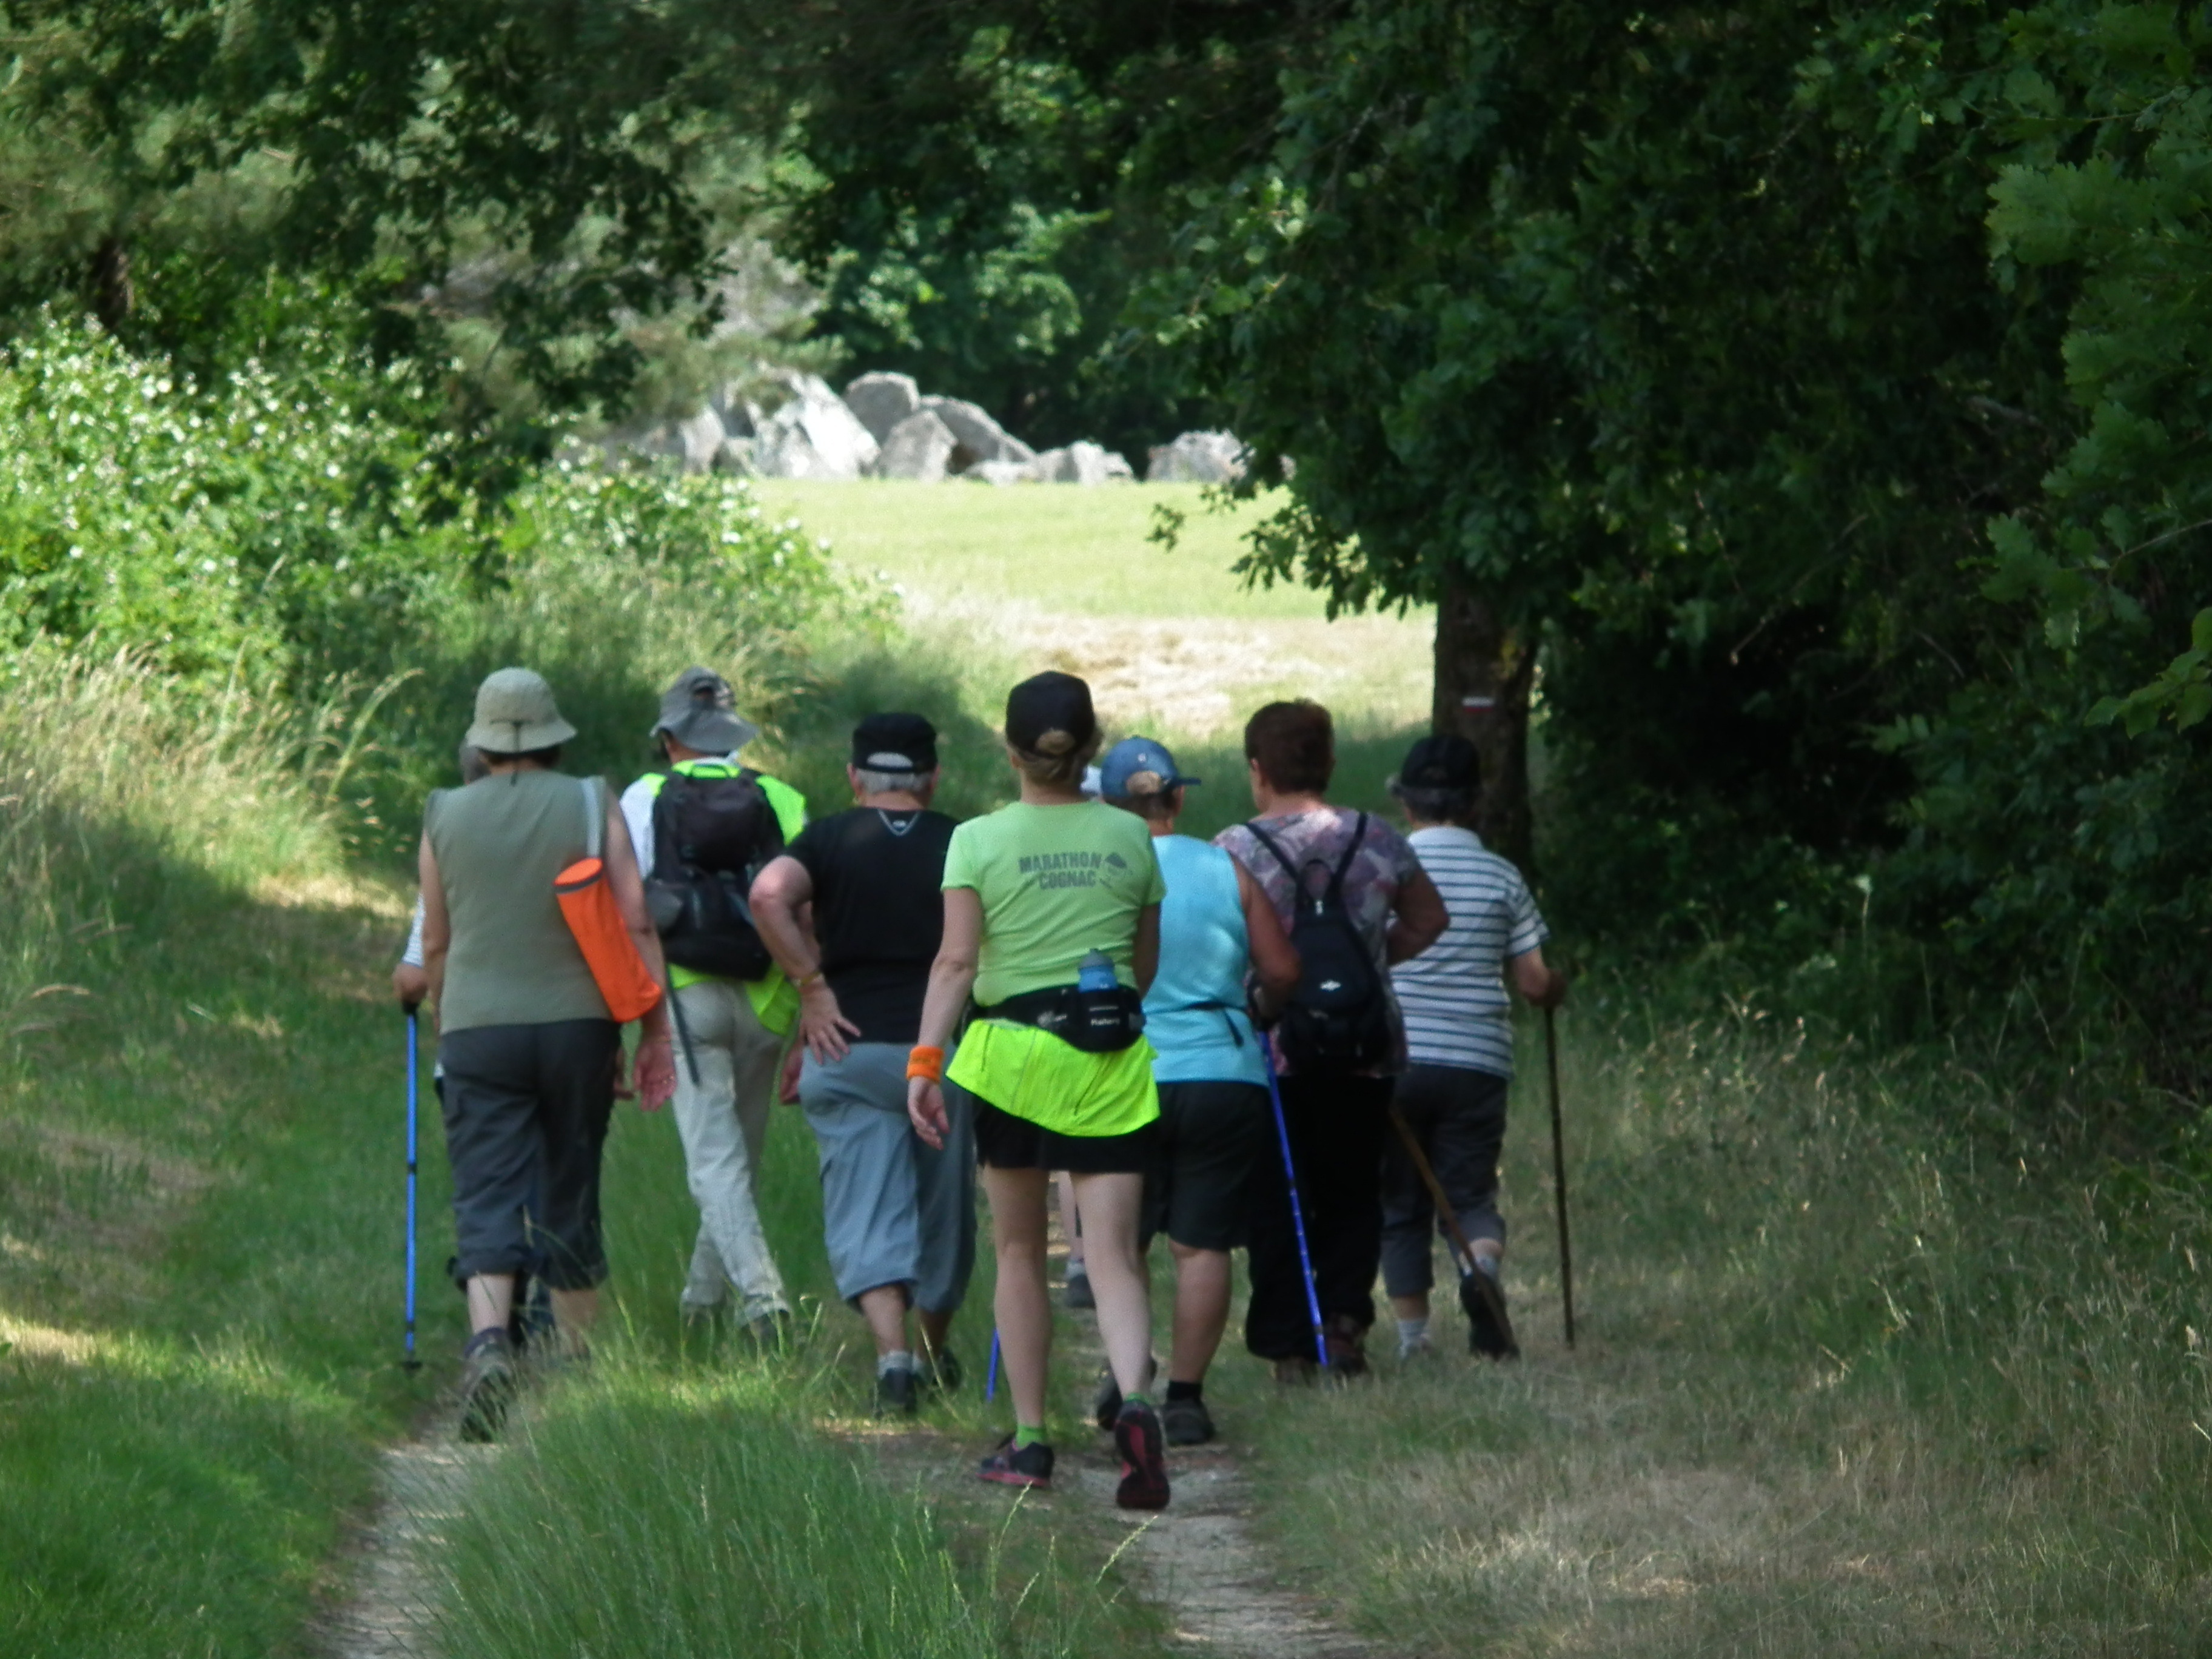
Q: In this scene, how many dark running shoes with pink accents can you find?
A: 2